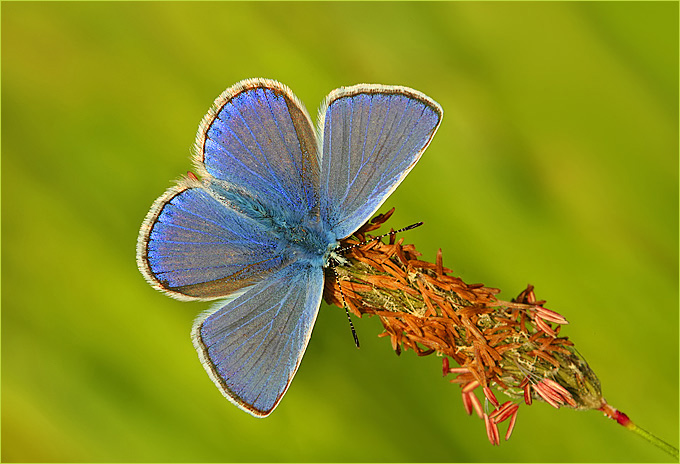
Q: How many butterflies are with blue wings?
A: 1